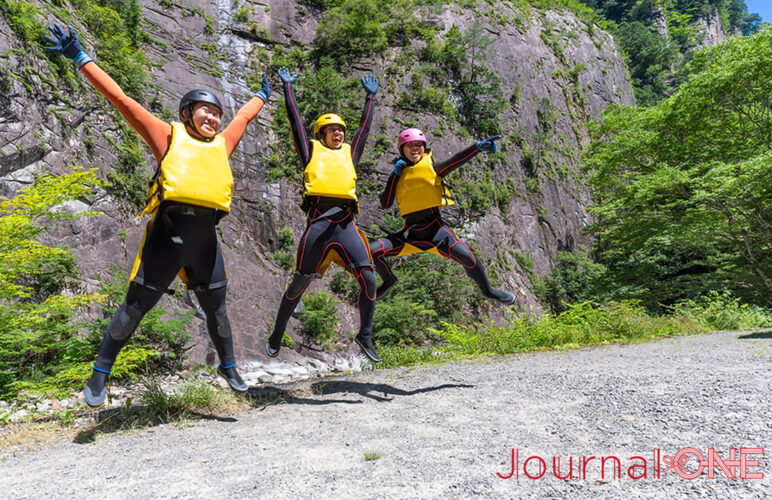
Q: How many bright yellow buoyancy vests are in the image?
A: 3